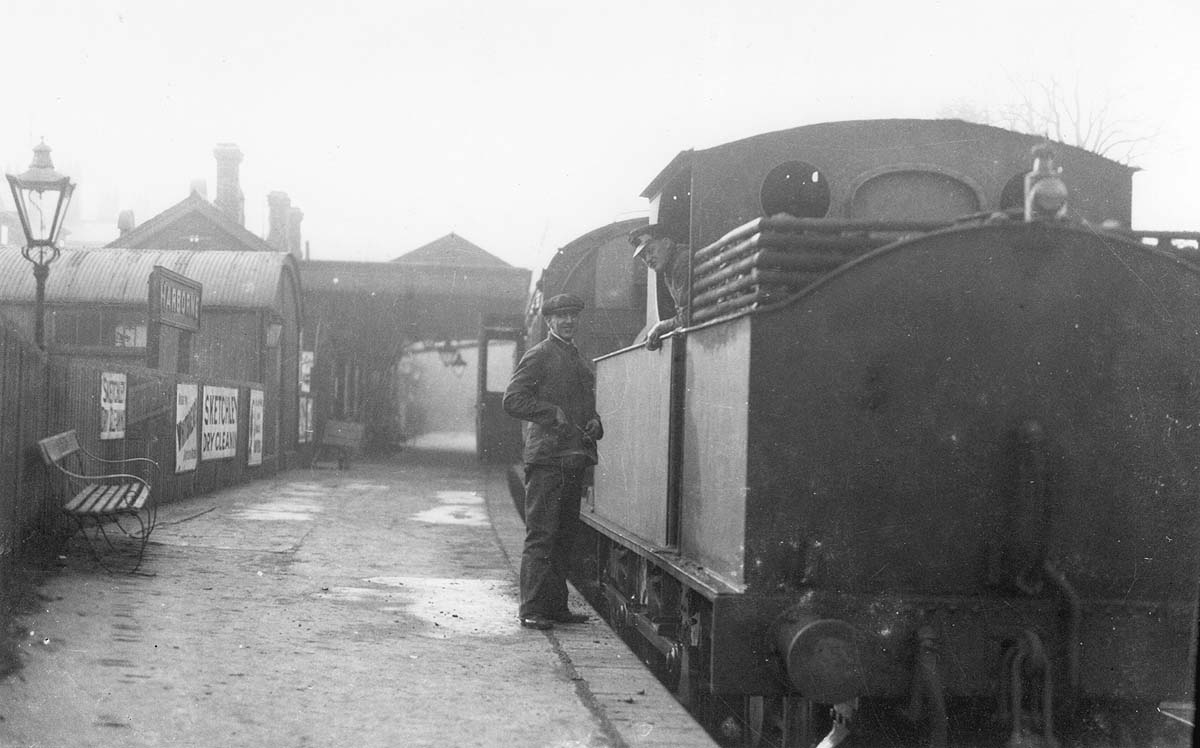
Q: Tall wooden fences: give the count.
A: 1